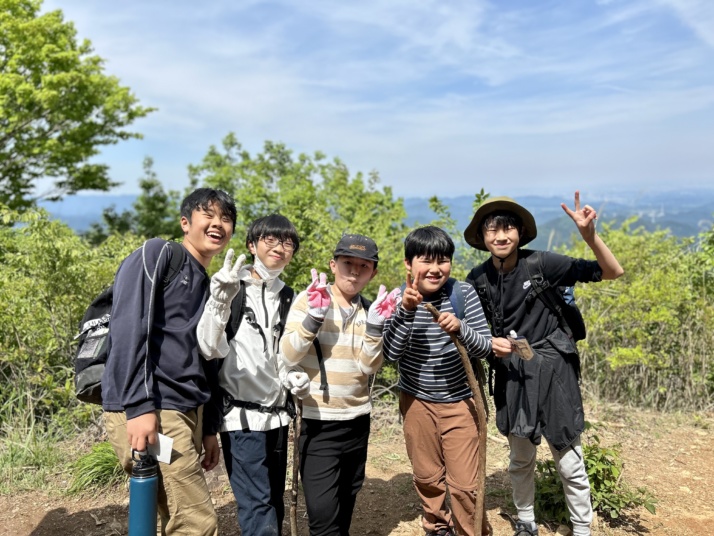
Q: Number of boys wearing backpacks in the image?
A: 5